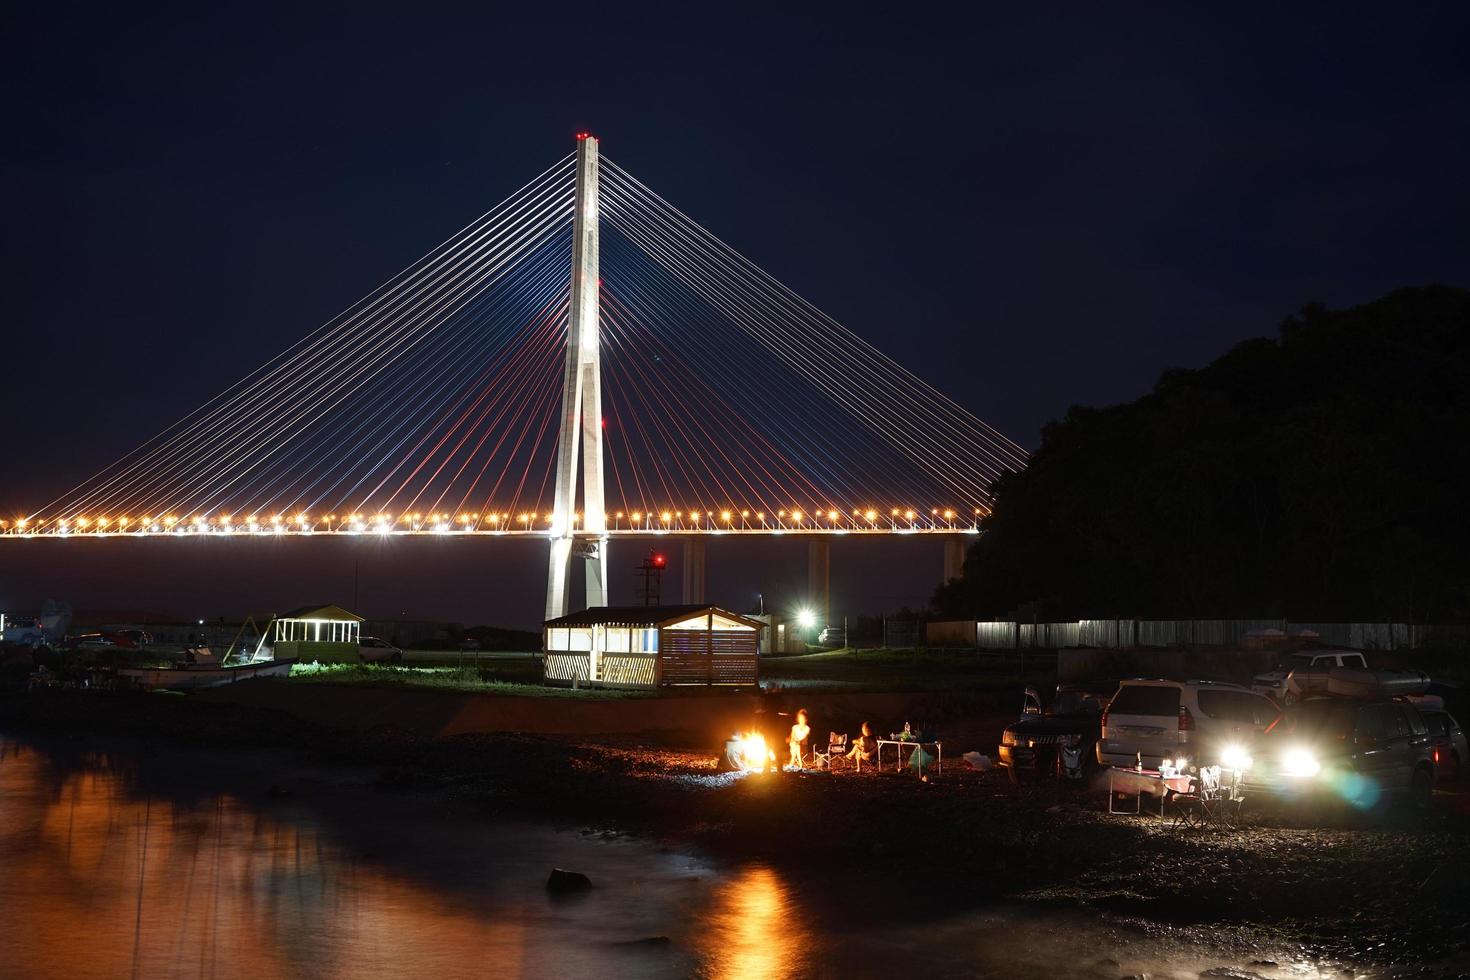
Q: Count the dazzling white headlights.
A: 2